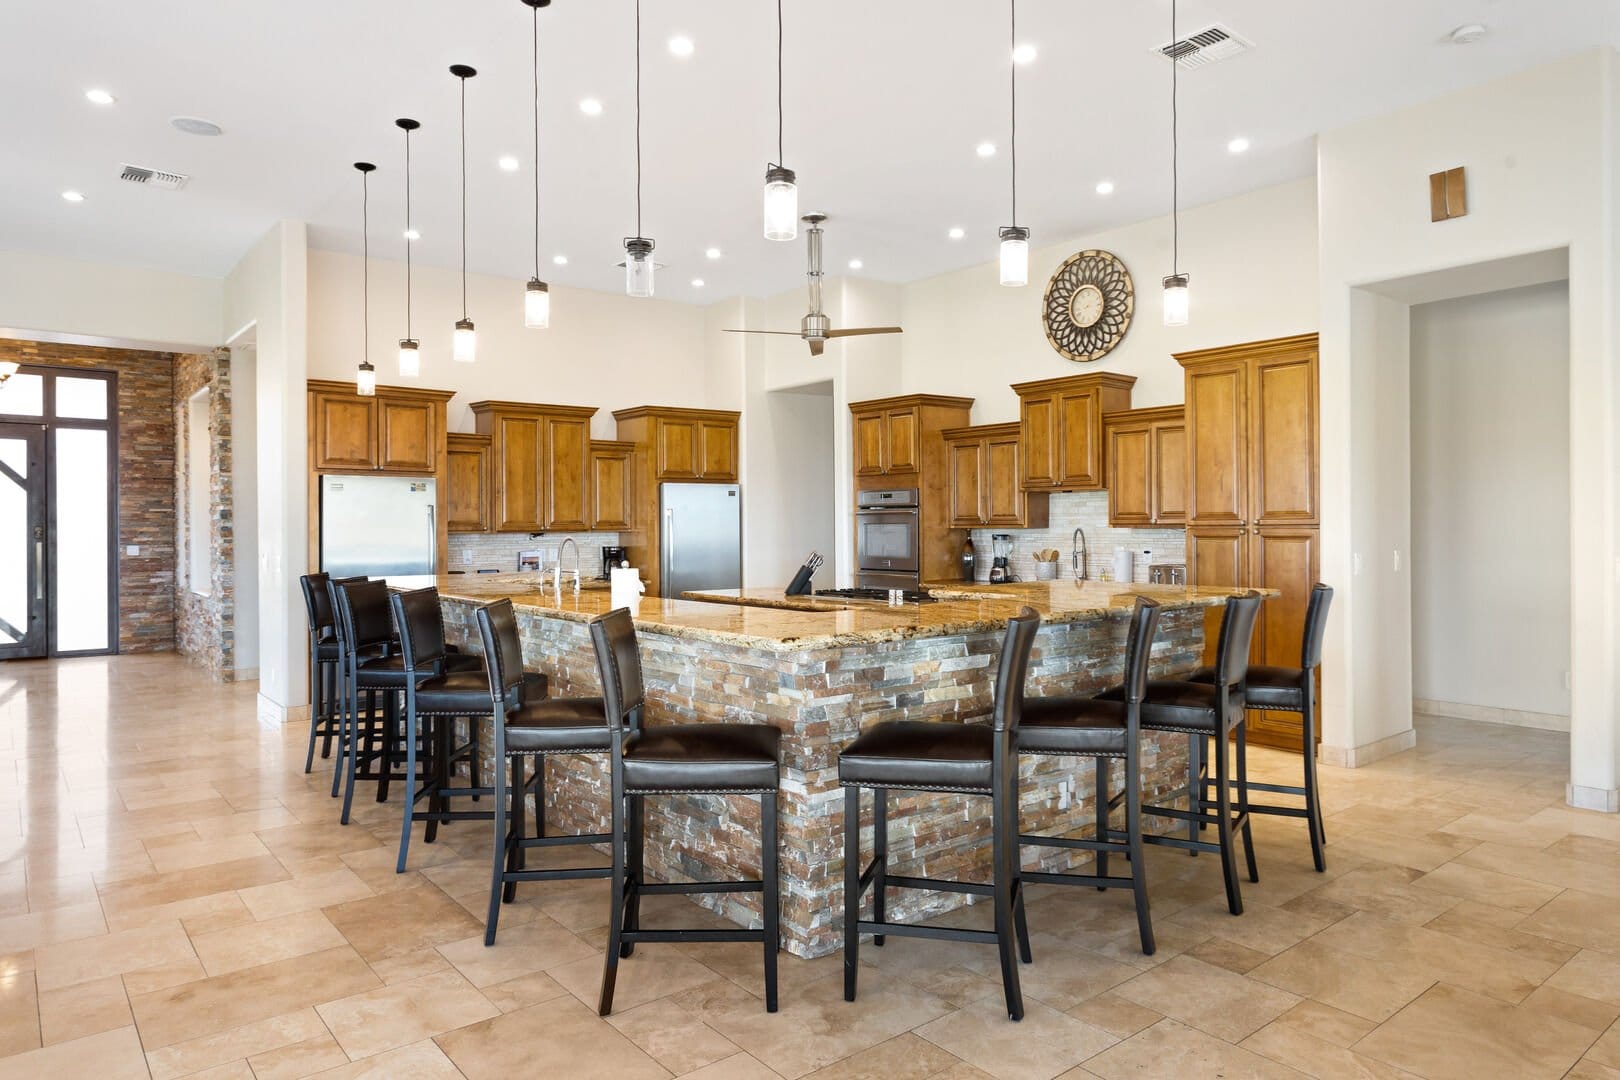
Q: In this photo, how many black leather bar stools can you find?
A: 10